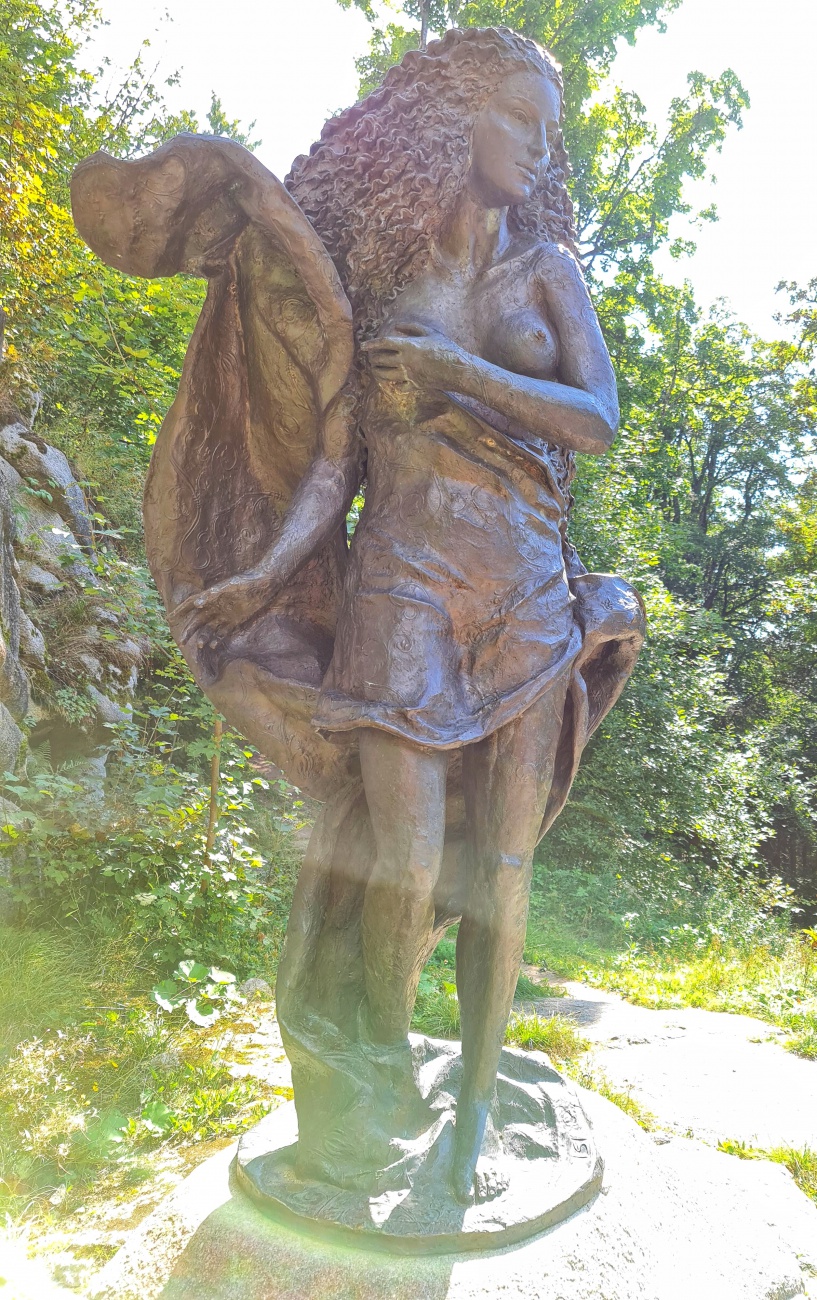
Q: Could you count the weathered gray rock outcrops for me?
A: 1